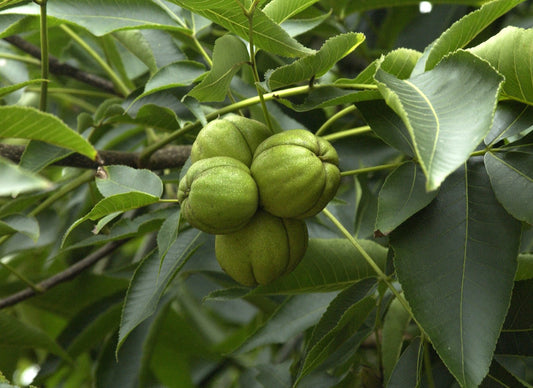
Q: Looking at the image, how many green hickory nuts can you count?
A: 4